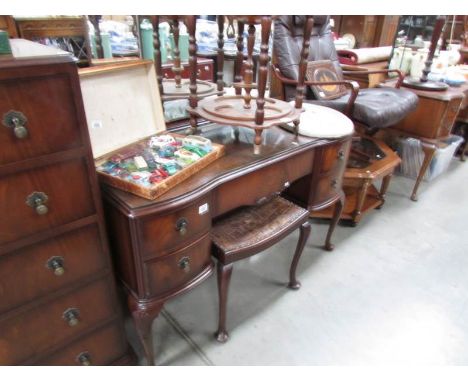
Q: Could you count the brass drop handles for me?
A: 9